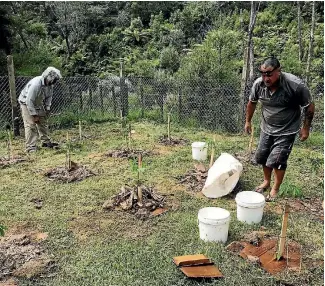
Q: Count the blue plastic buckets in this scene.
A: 0